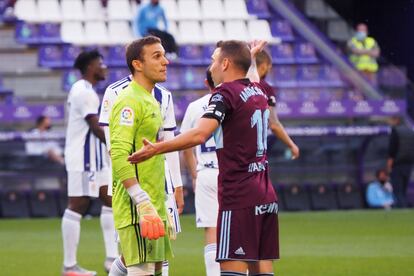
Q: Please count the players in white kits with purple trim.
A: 3